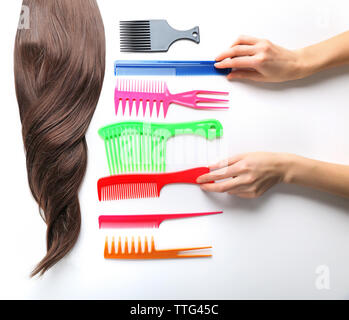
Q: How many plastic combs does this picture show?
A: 7